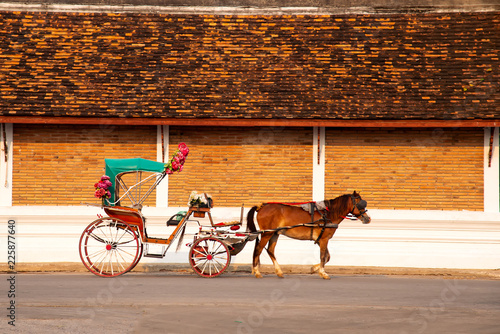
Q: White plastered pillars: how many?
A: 4